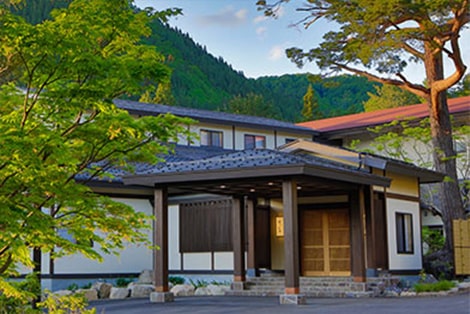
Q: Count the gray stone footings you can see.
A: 4